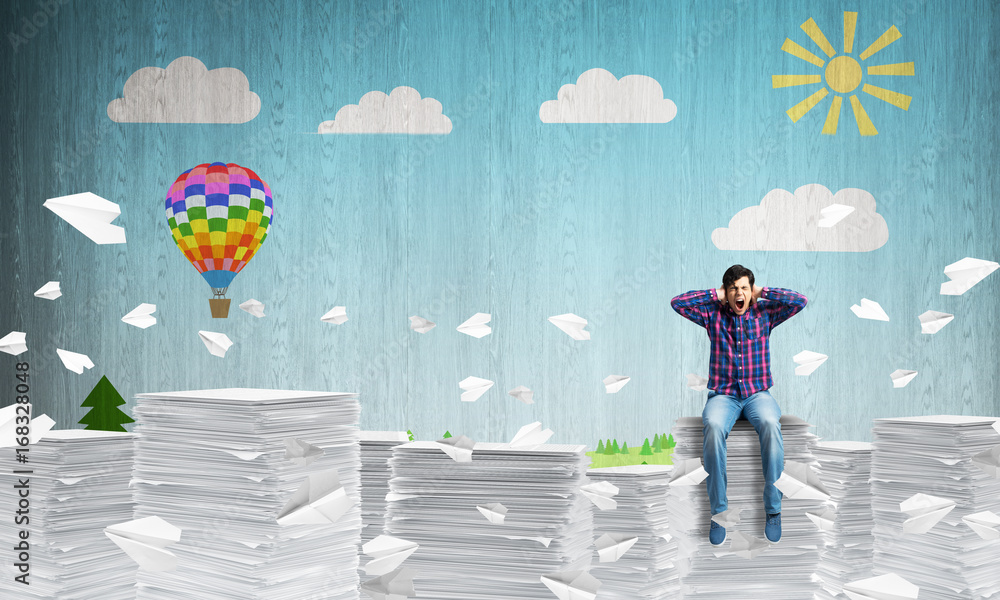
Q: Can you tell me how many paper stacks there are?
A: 8